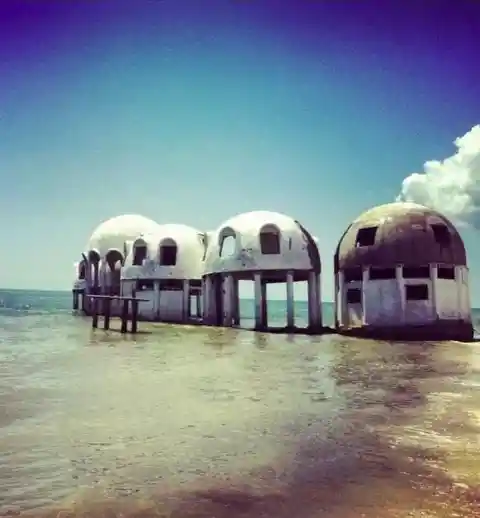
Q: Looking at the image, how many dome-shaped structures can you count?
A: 4